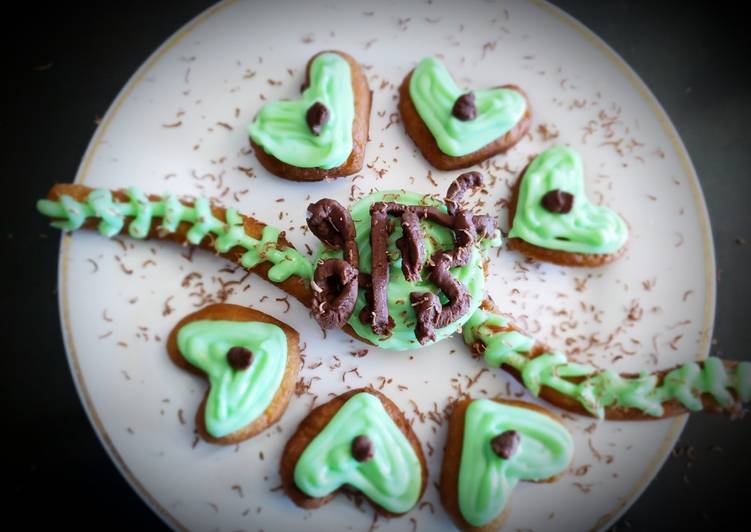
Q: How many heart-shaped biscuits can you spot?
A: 6